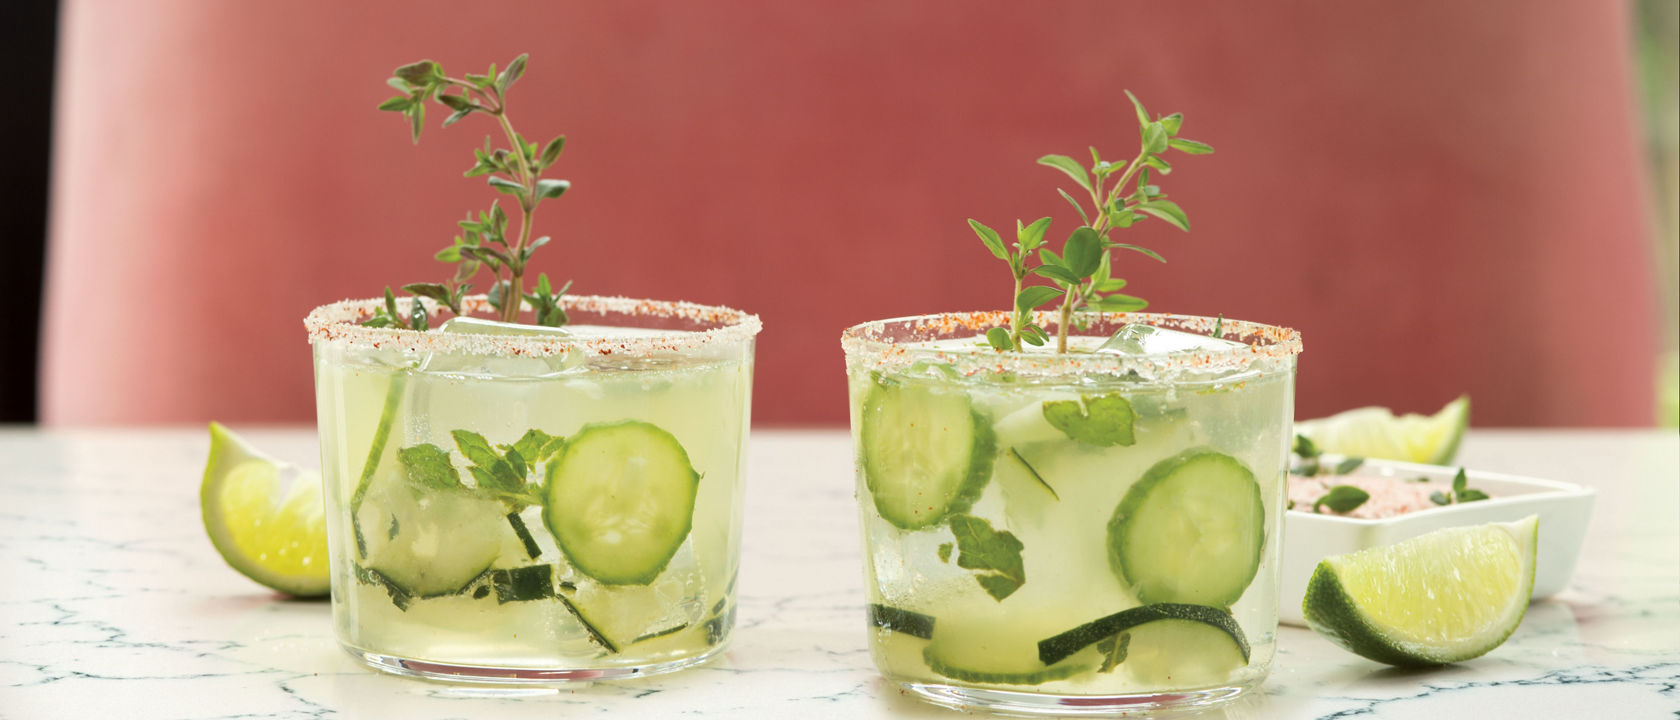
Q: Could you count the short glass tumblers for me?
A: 2